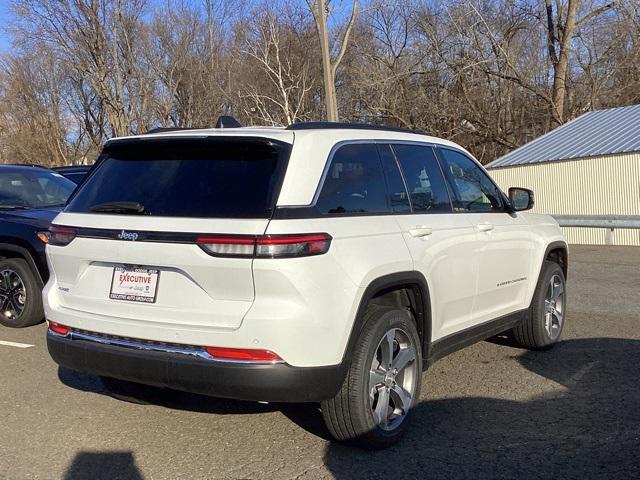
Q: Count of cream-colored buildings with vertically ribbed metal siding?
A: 1